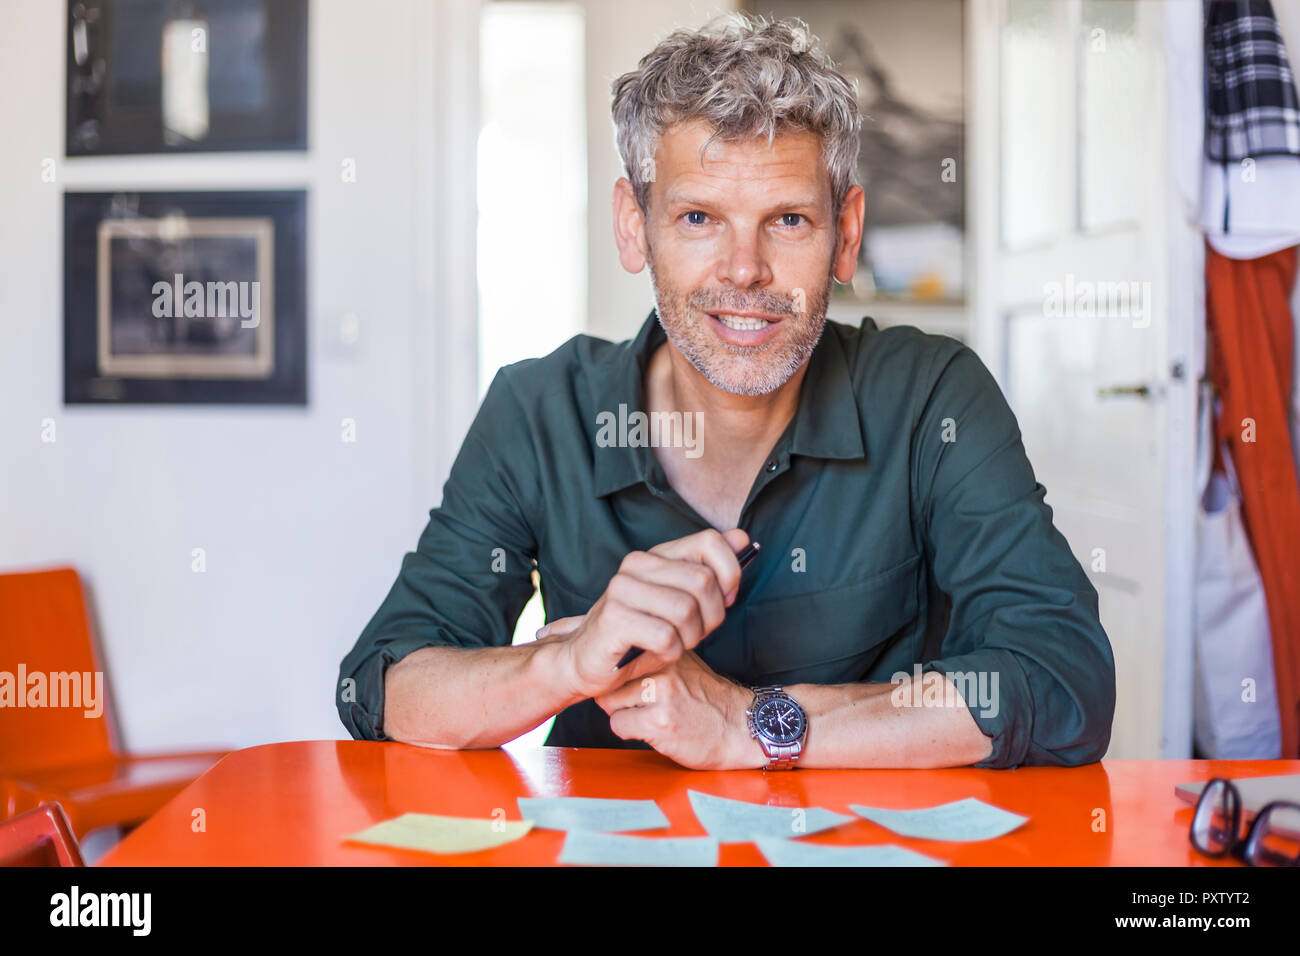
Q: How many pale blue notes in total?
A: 5